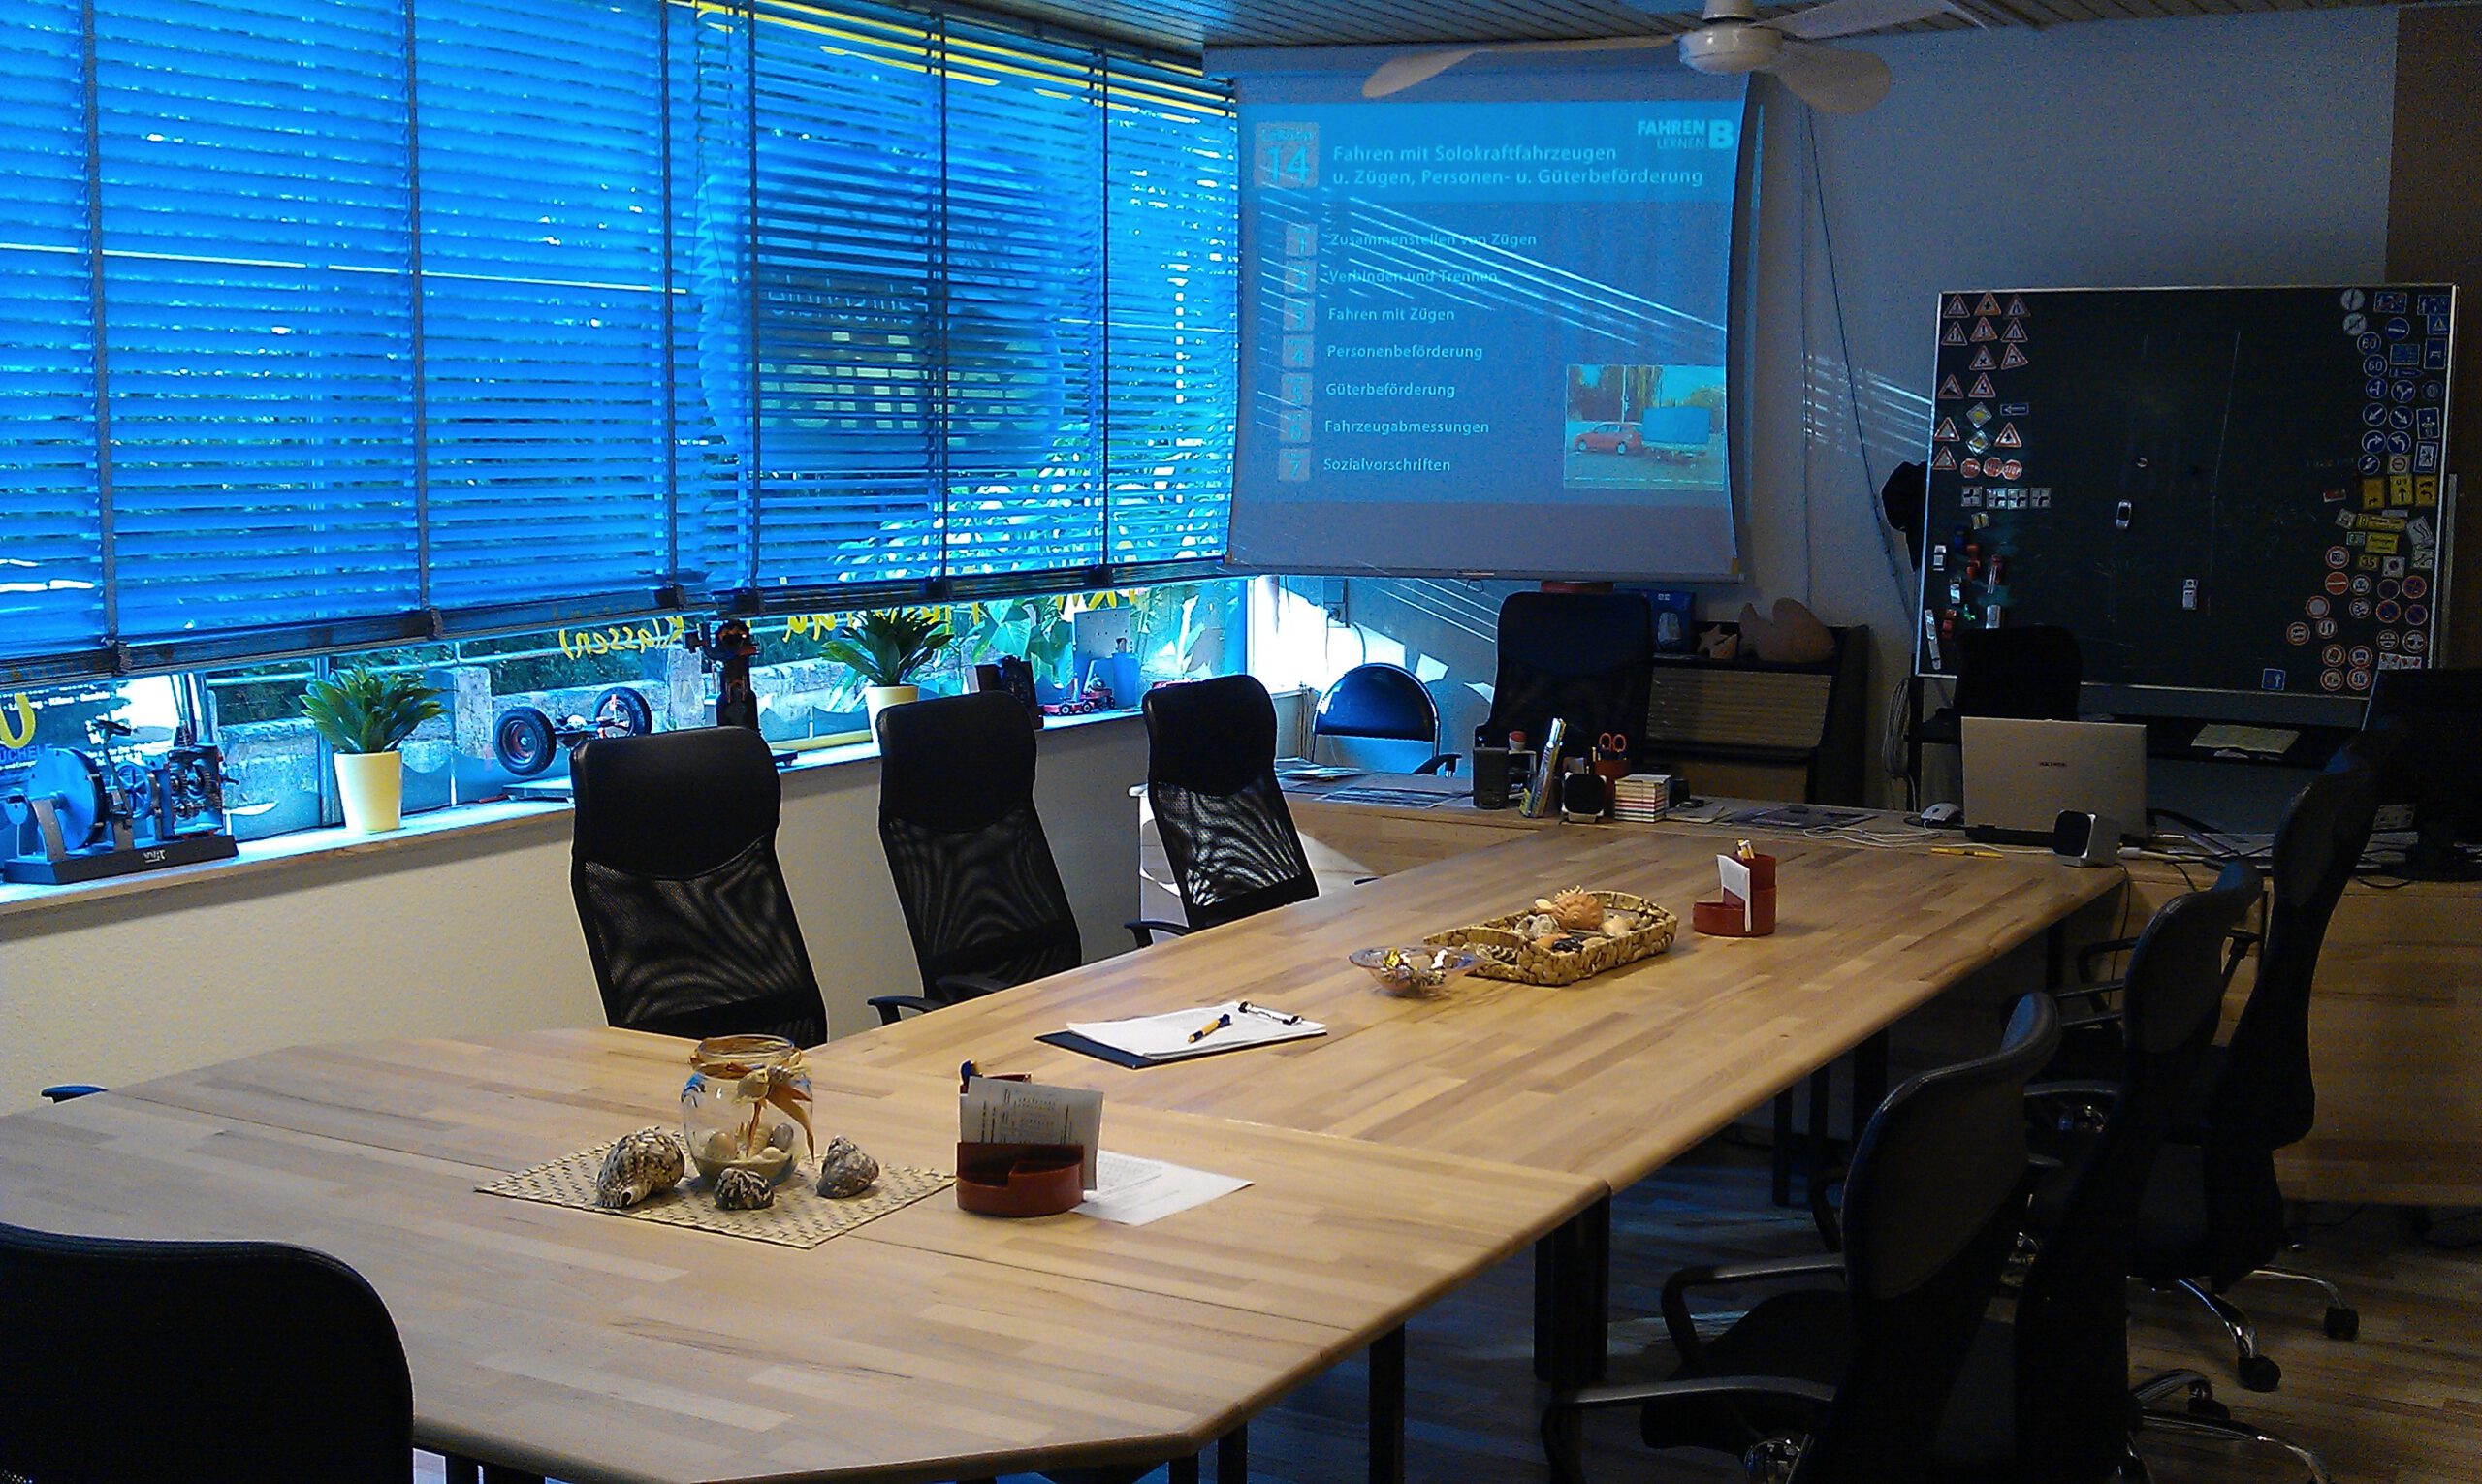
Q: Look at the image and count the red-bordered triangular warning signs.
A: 13